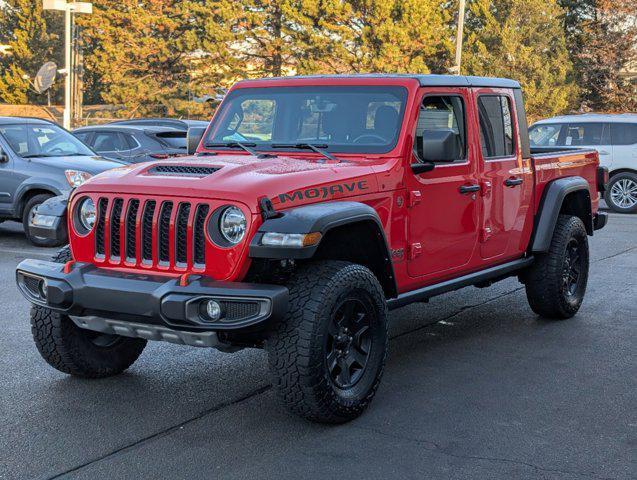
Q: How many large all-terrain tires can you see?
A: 3